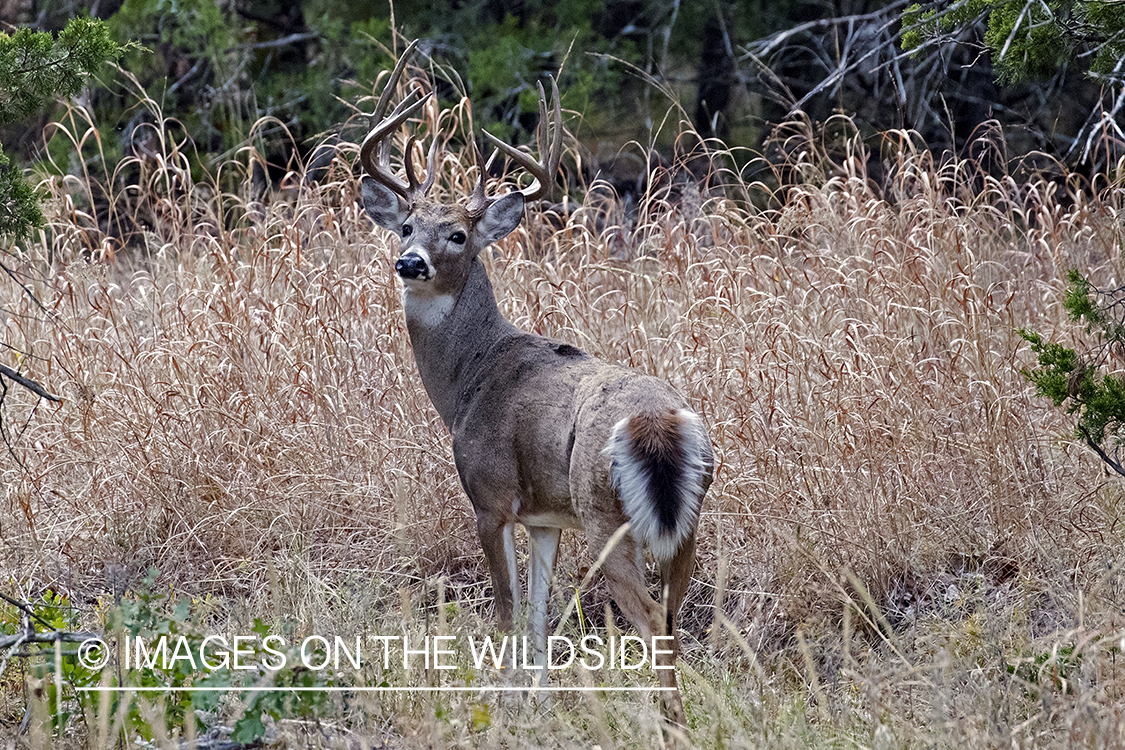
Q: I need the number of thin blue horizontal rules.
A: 0